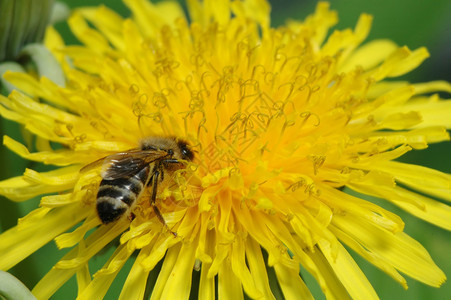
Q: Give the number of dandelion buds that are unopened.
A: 1